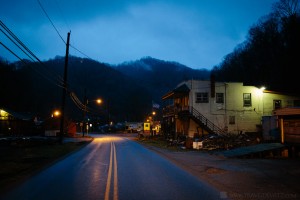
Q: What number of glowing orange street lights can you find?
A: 3